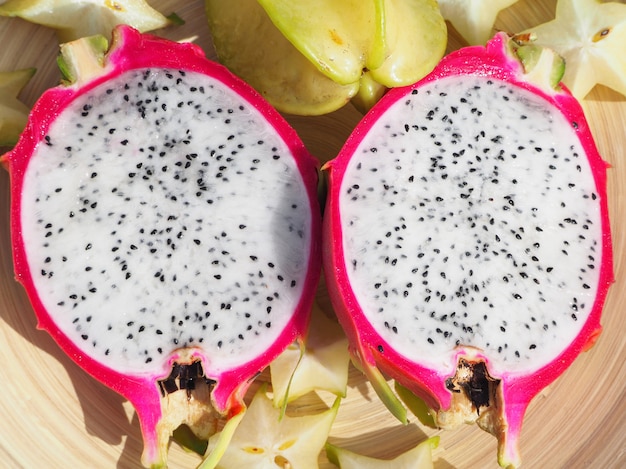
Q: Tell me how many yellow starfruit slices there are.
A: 7